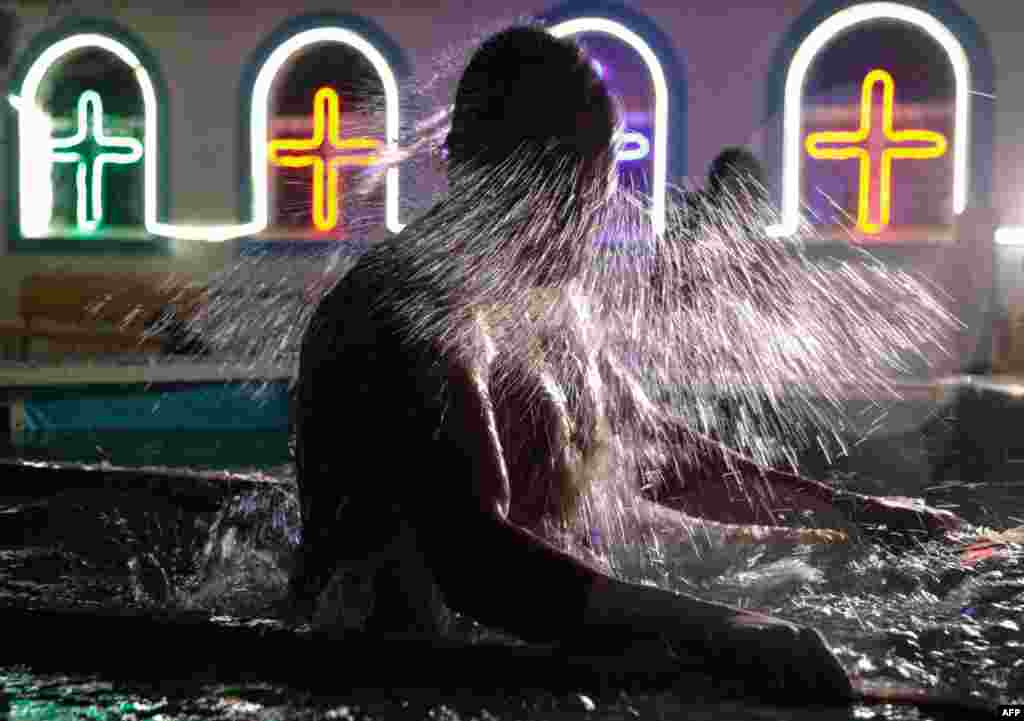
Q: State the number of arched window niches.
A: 4